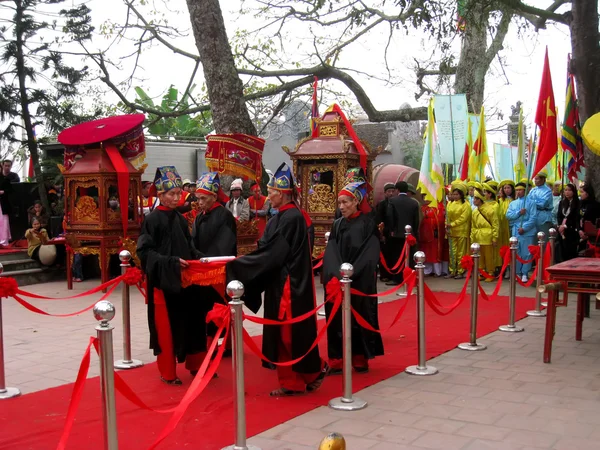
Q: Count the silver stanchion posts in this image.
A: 12